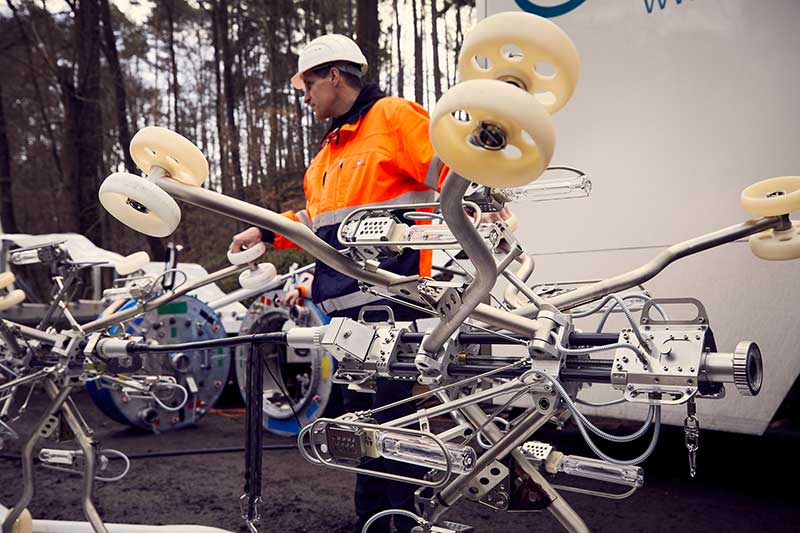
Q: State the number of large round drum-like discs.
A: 2